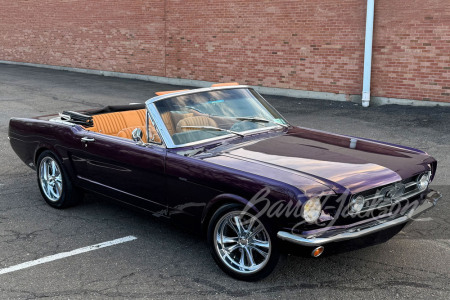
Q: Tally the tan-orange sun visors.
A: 2